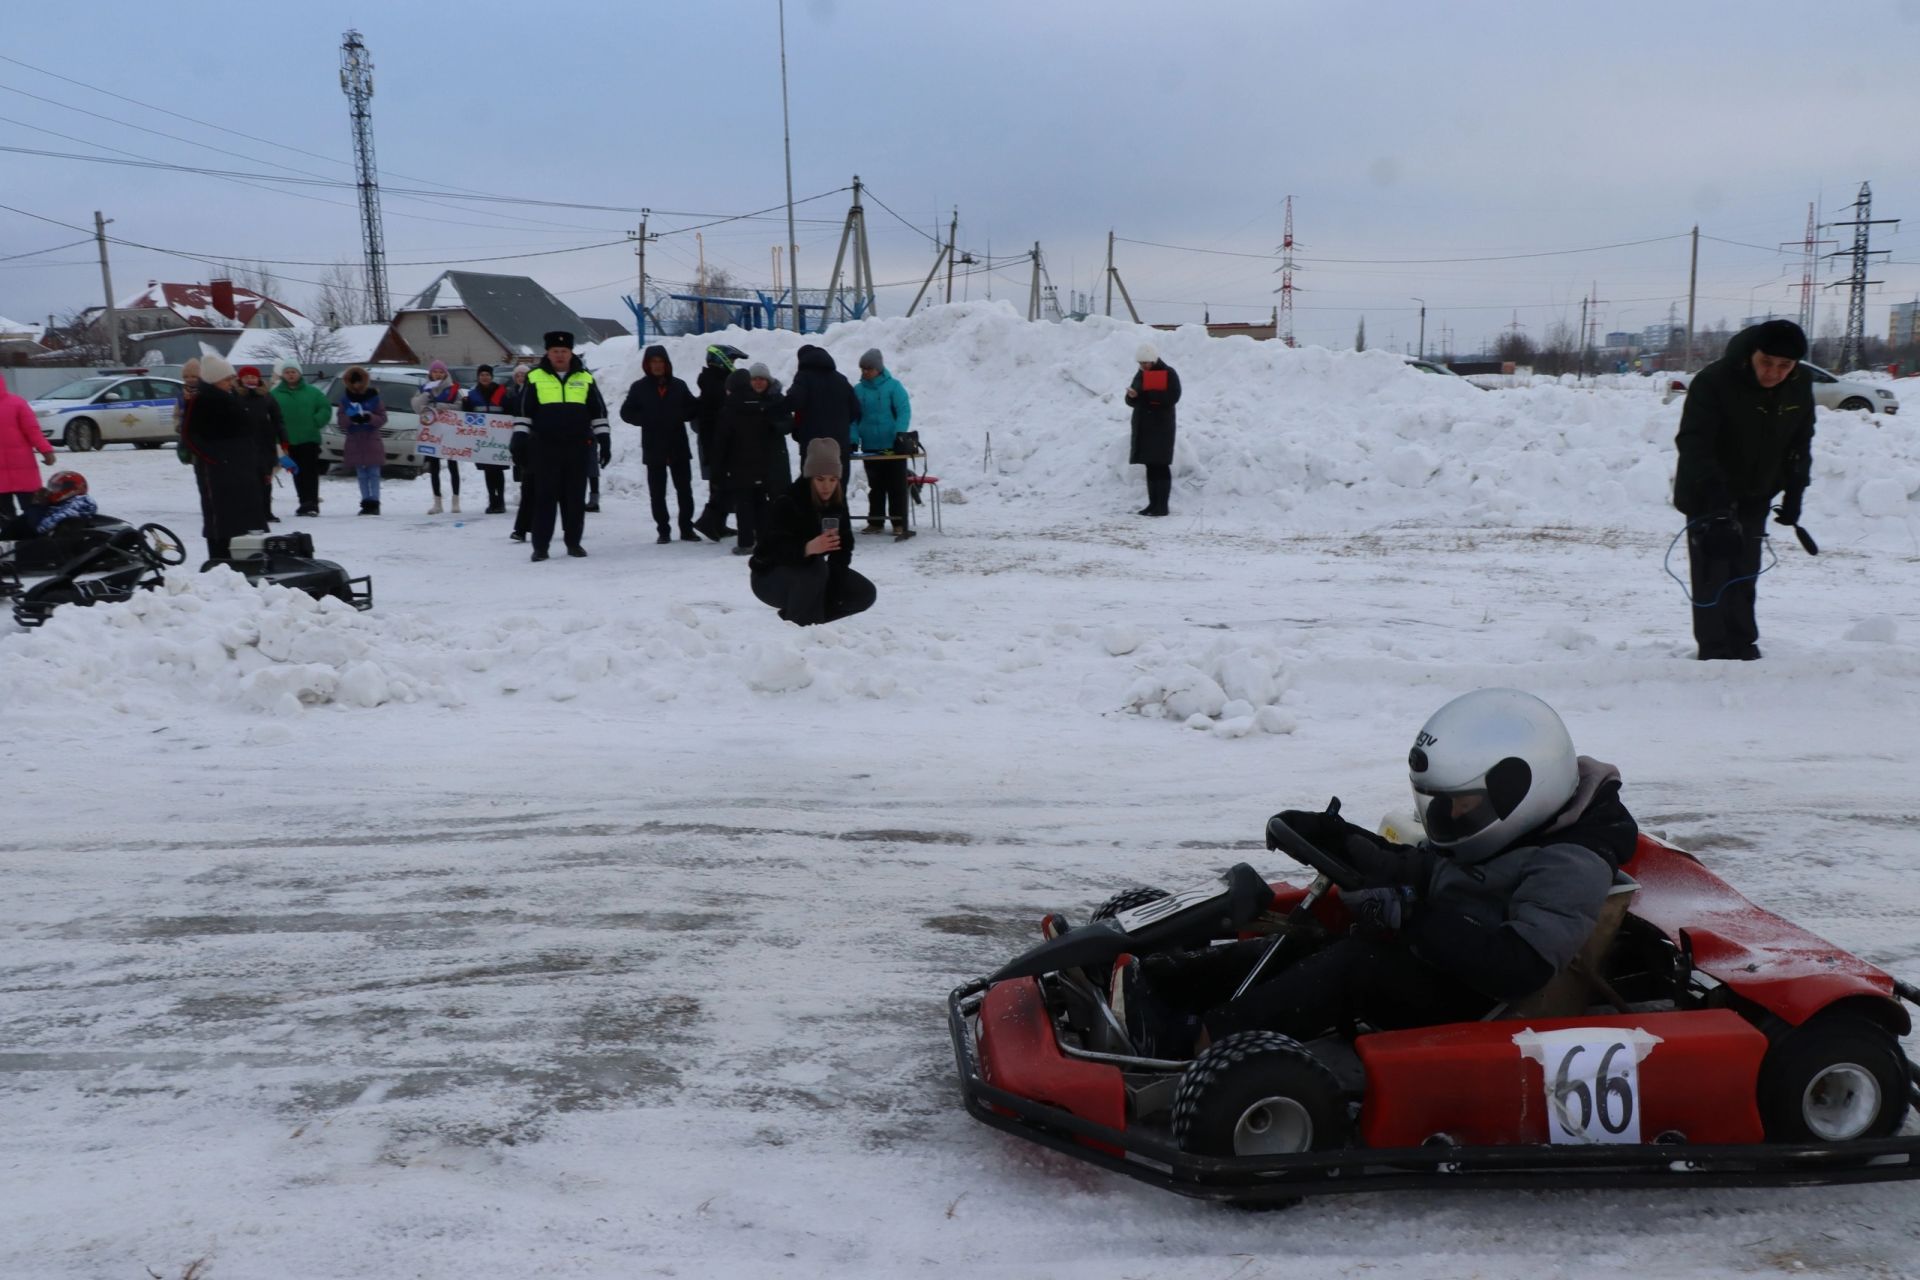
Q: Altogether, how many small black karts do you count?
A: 2